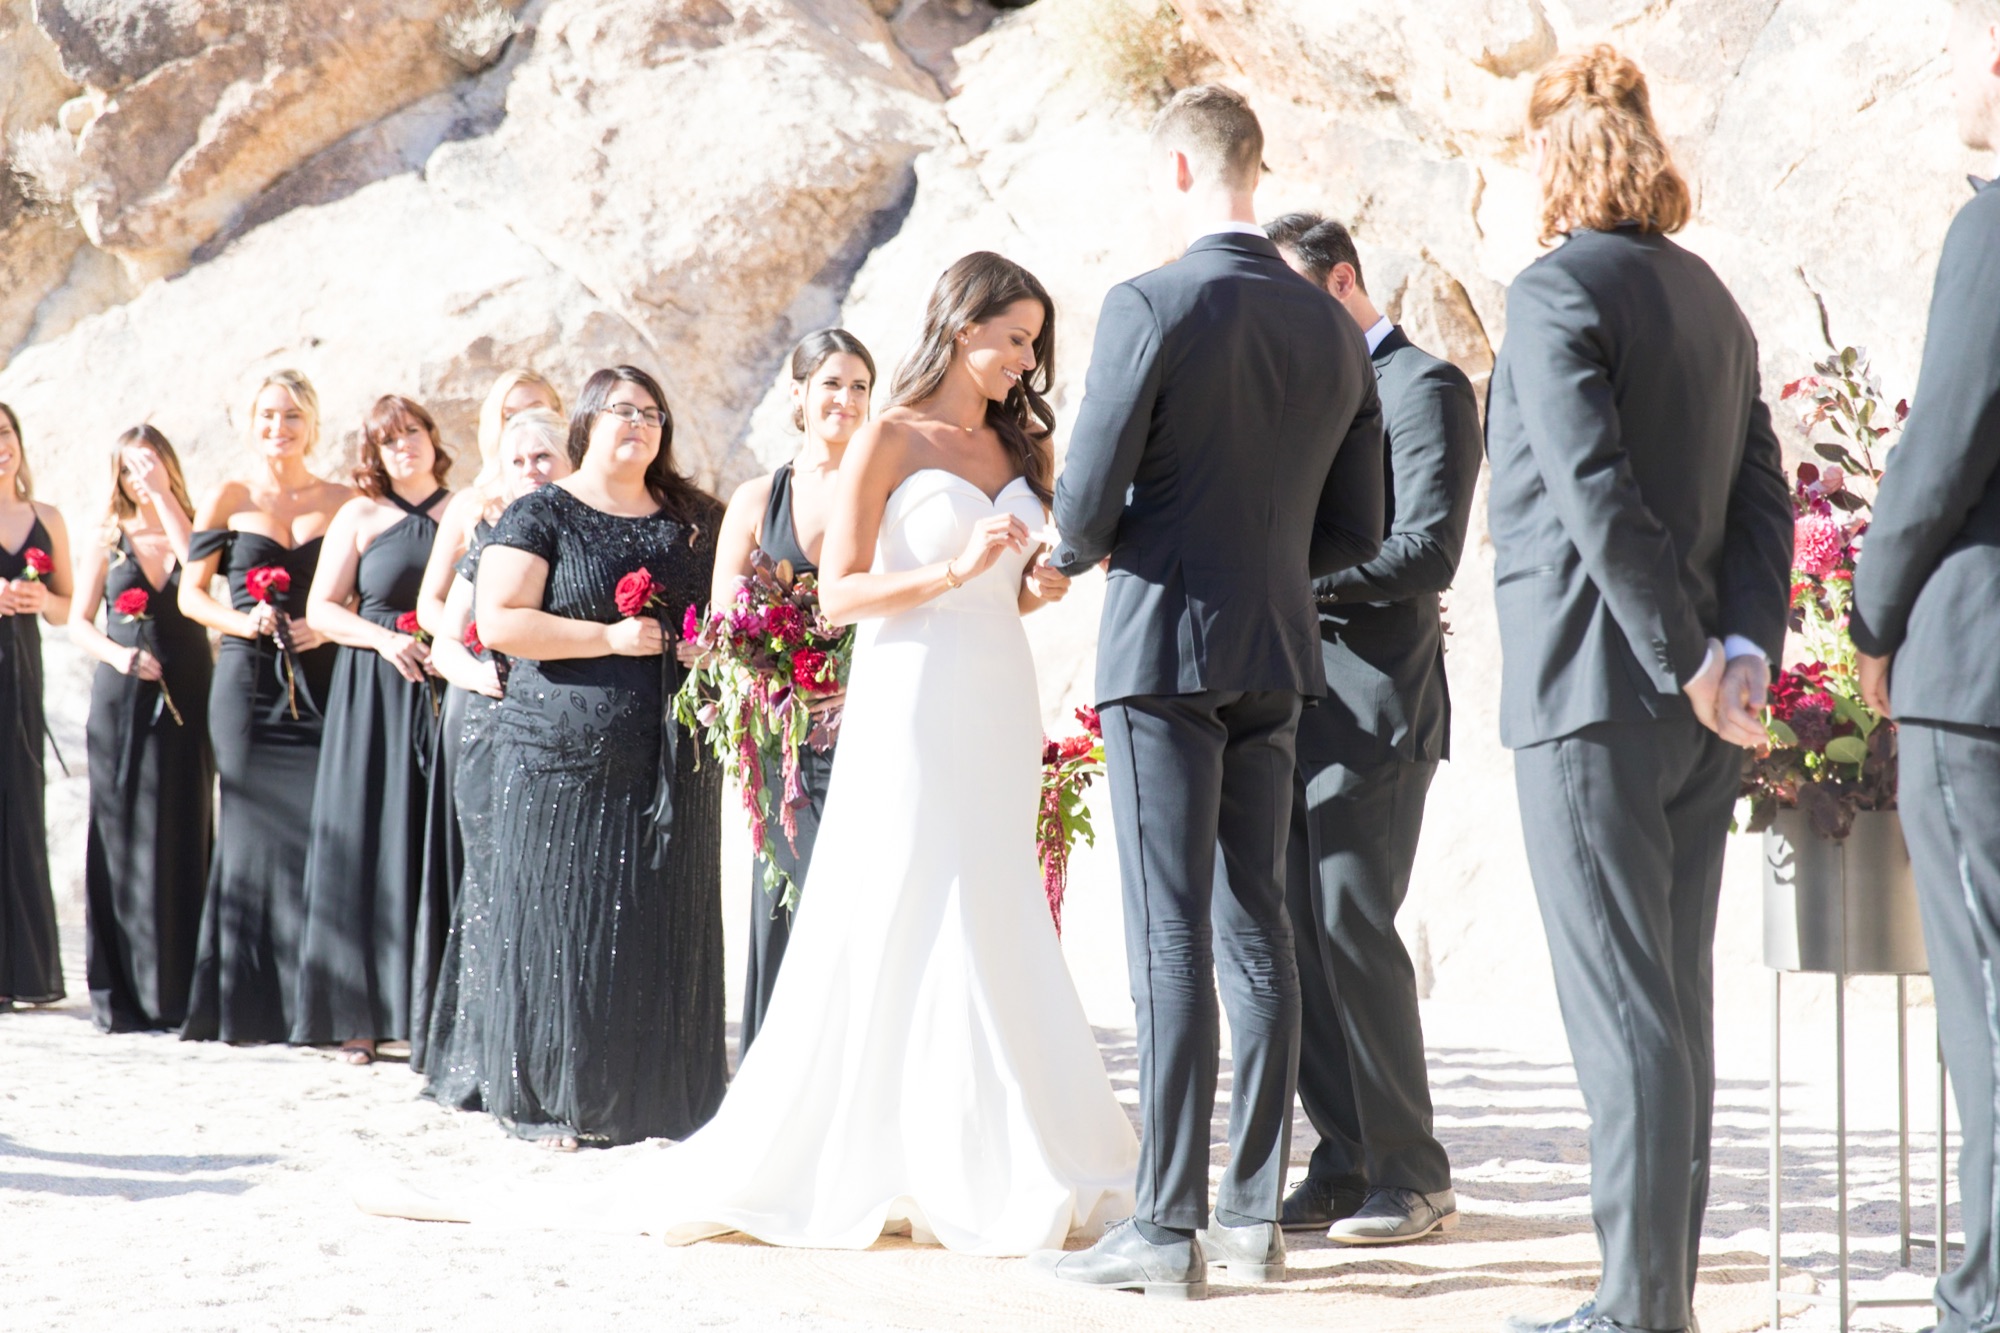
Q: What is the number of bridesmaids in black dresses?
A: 8